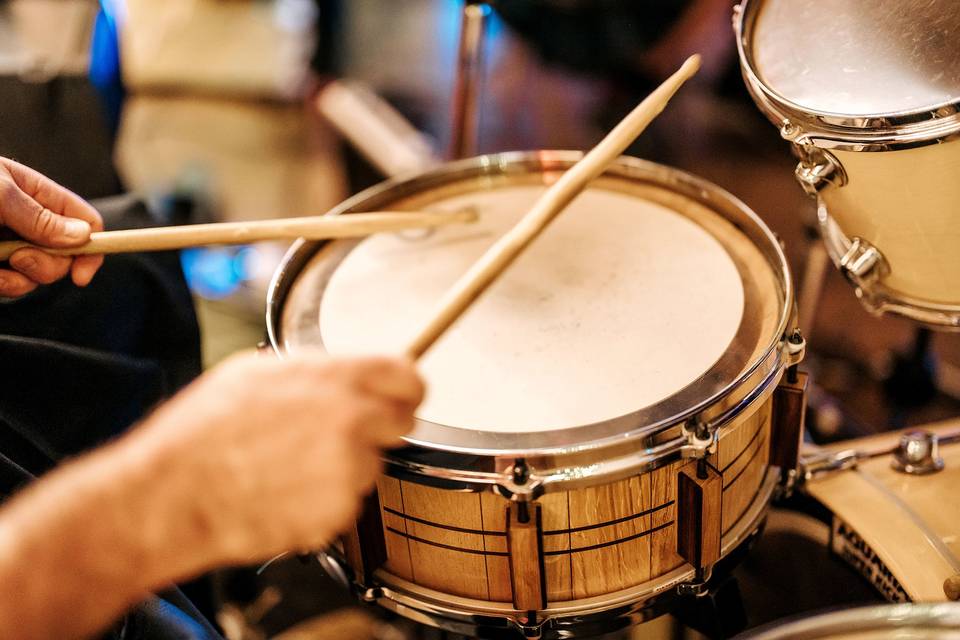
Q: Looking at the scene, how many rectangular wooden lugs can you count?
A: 4